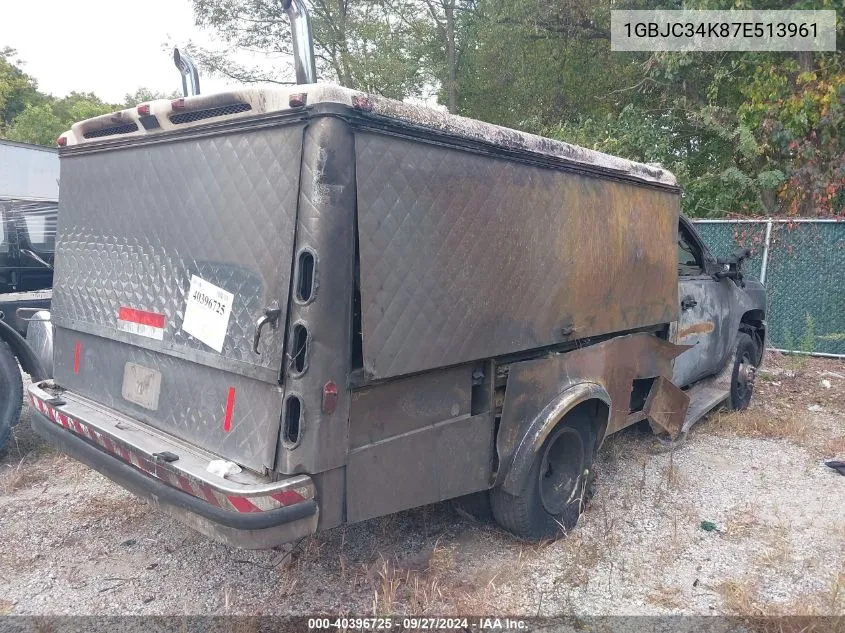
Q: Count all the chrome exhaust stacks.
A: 2